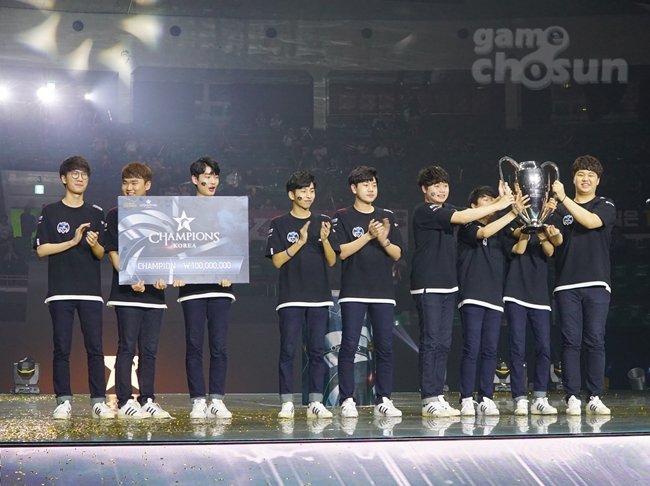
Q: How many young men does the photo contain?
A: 9